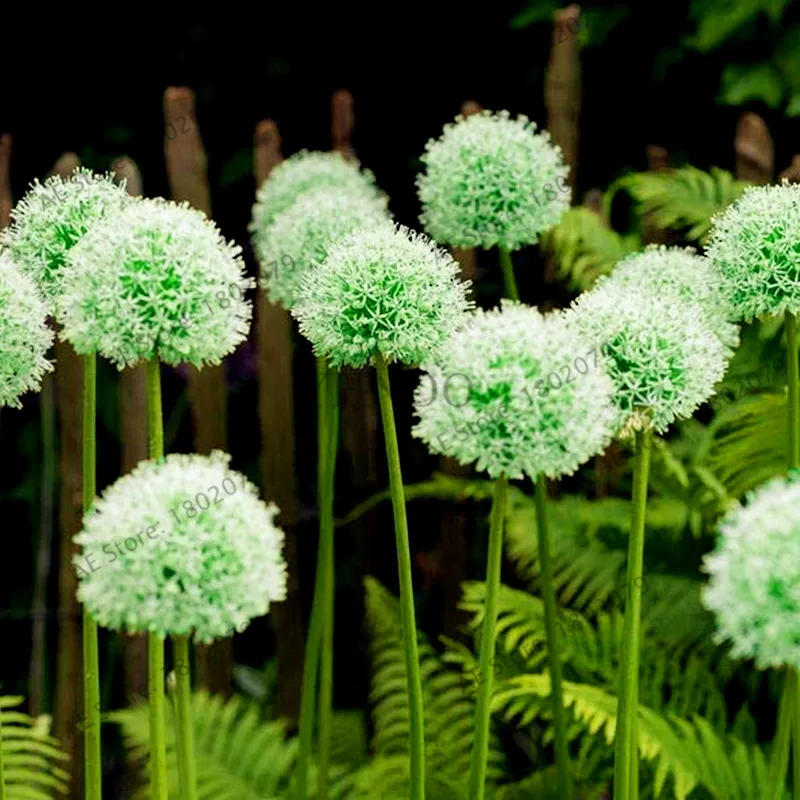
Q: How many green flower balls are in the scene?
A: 13